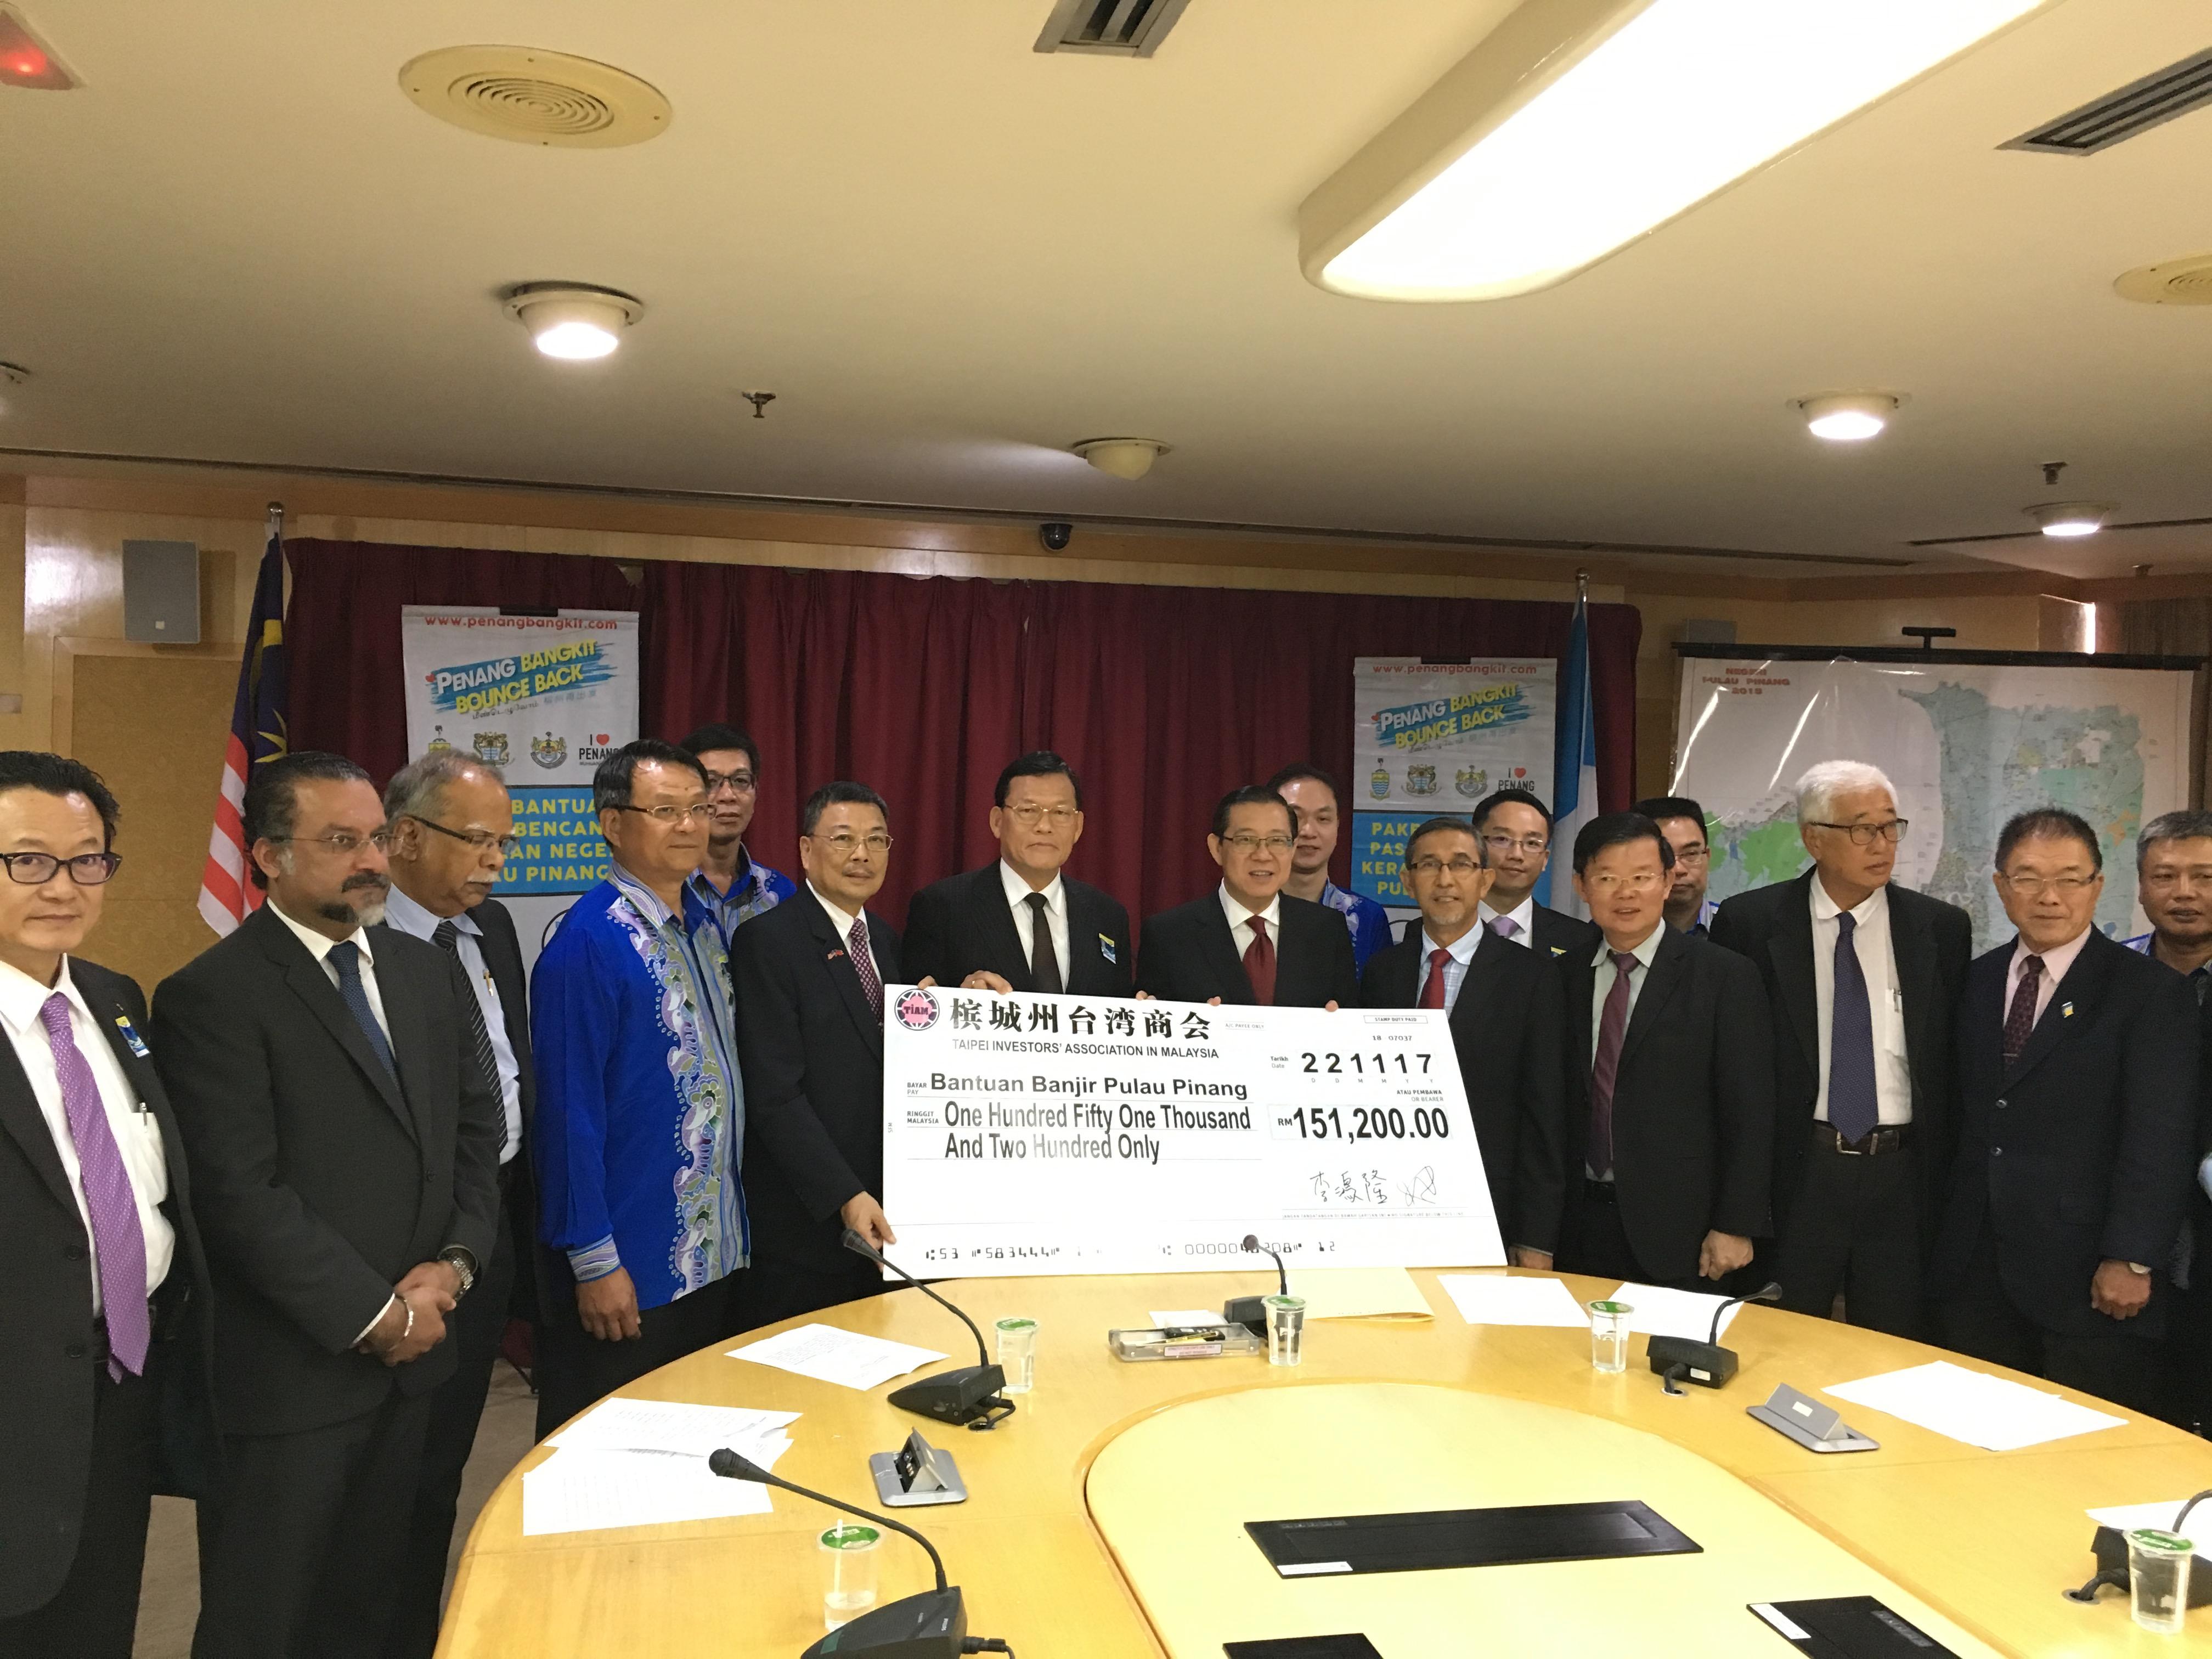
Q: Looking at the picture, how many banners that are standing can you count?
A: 2